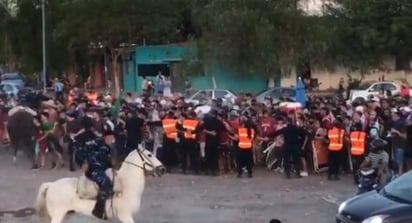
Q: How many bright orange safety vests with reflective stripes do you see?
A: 5